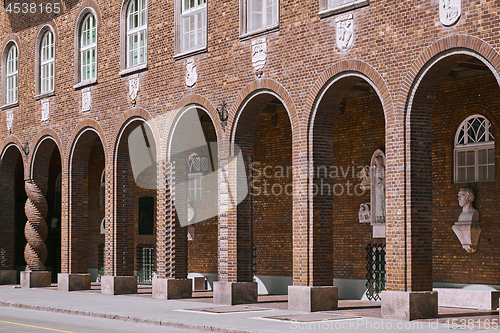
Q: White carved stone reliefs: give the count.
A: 8